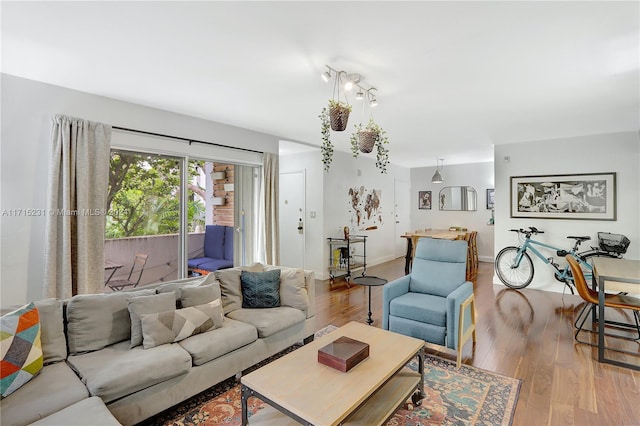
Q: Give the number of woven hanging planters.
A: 2